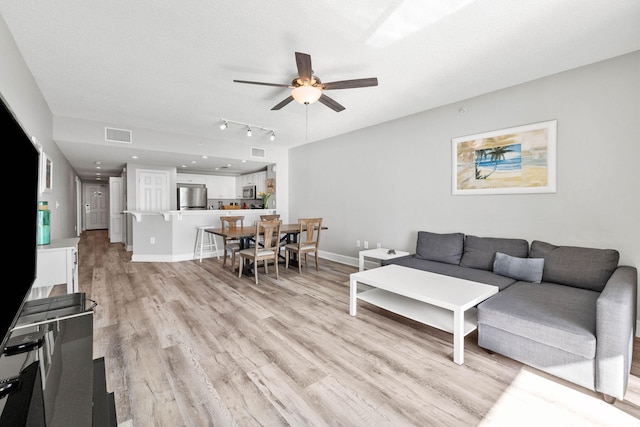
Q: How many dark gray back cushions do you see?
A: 3